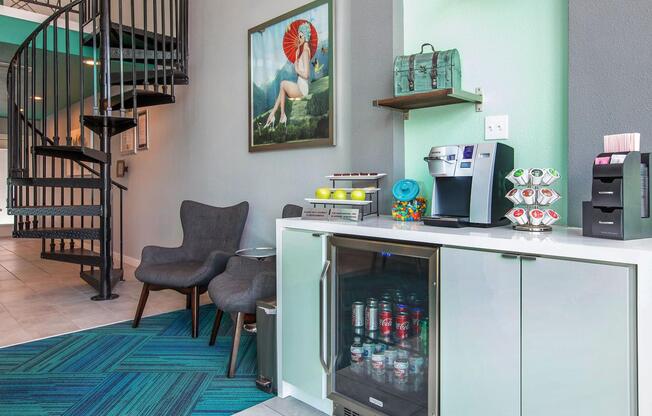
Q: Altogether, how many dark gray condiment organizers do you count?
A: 1